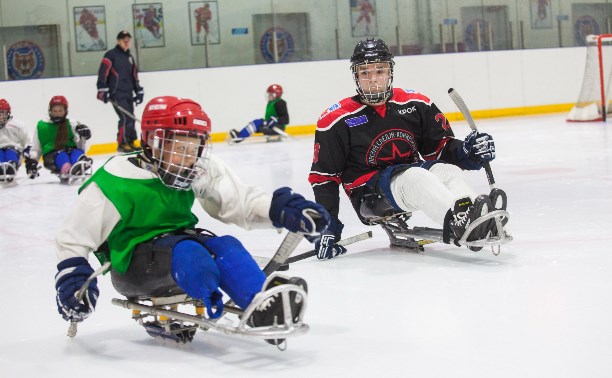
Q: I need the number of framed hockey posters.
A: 5